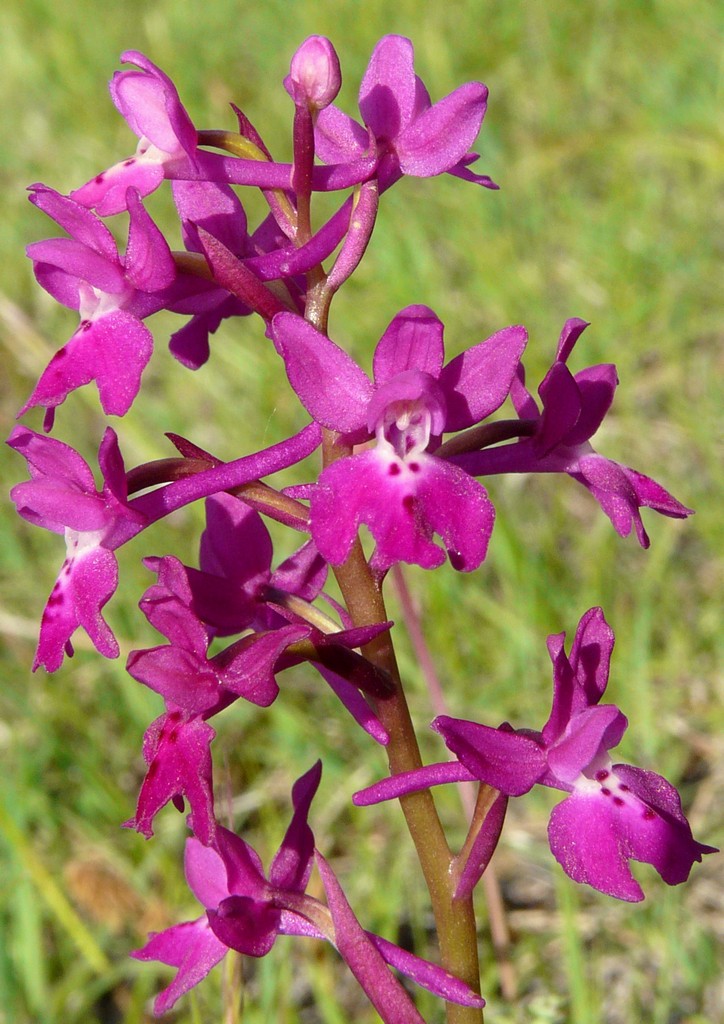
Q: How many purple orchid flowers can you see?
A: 11